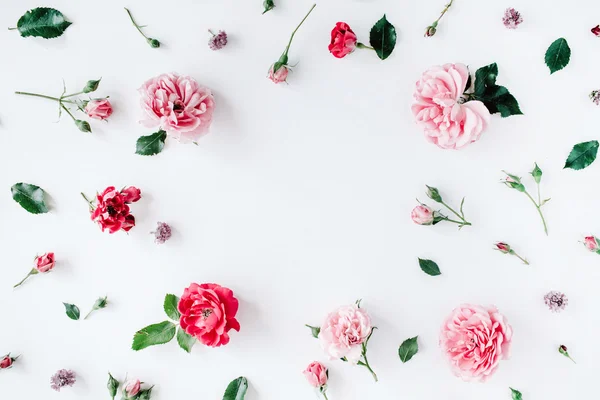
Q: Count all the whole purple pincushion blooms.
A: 5